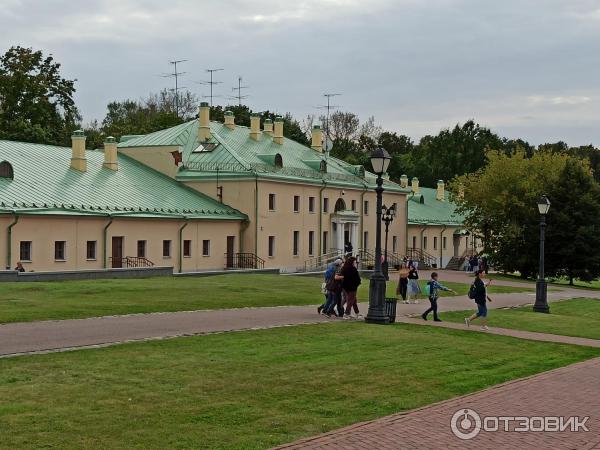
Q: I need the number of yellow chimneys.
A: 11